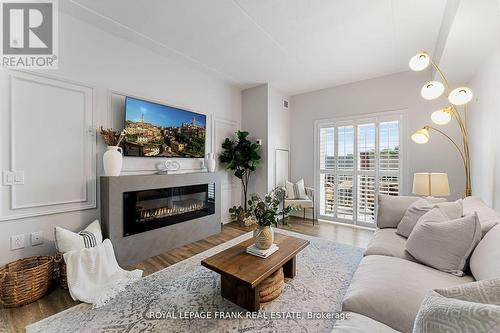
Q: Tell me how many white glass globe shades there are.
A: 5